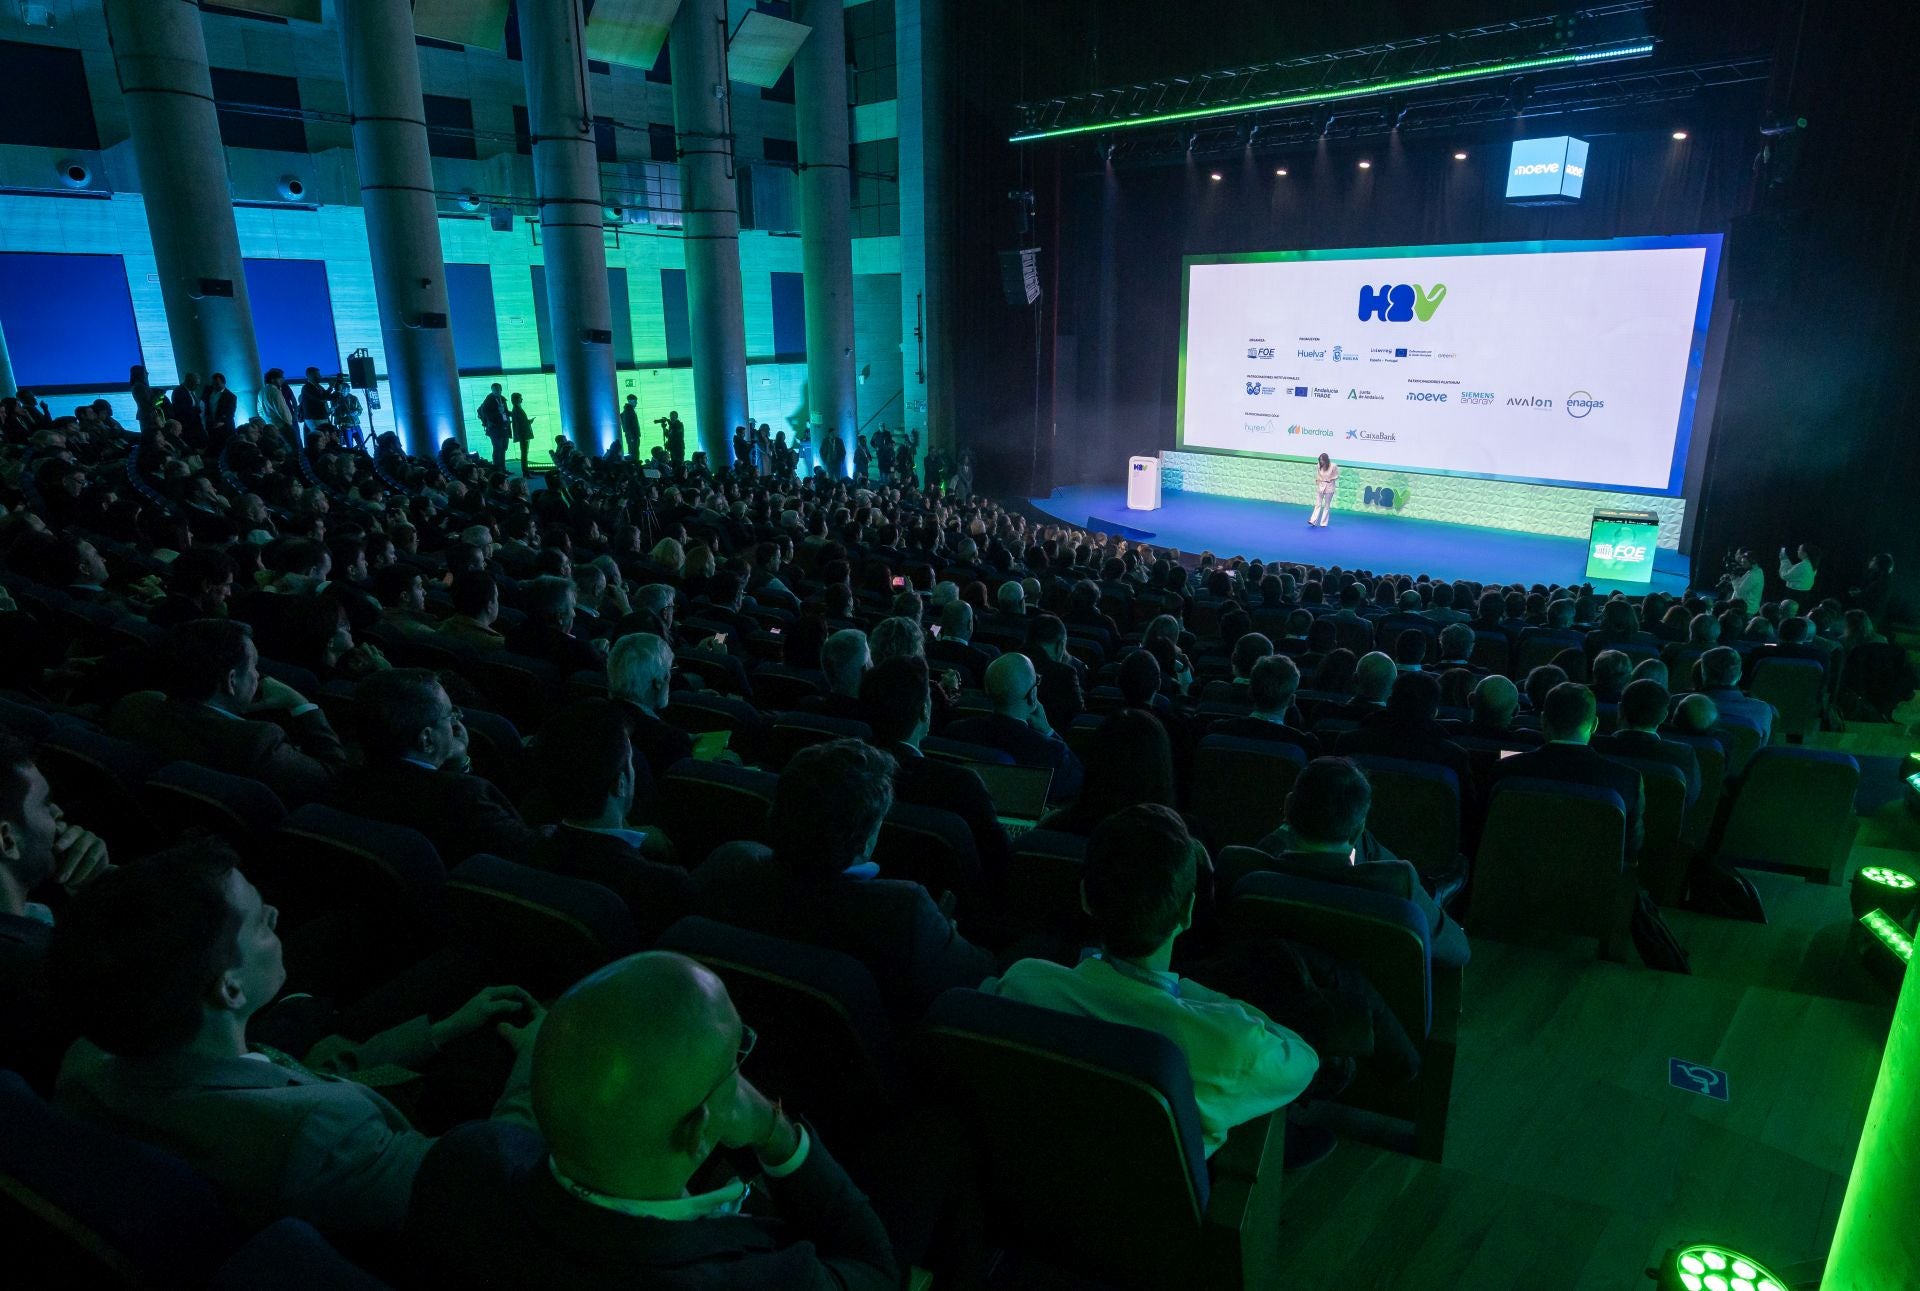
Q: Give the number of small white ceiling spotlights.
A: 5